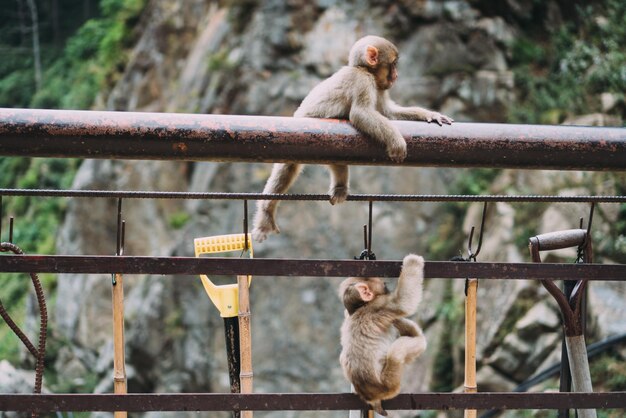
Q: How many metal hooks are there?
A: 6